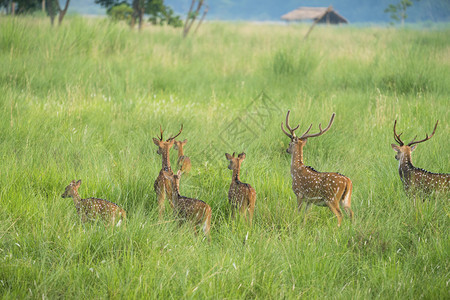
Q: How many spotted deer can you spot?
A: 7